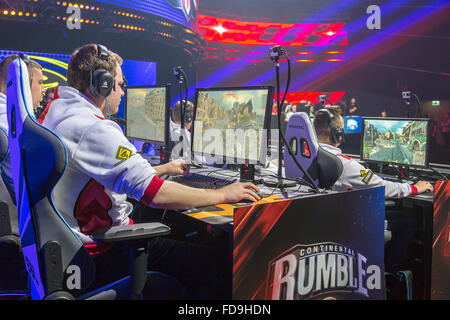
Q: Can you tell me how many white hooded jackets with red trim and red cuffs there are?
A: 2